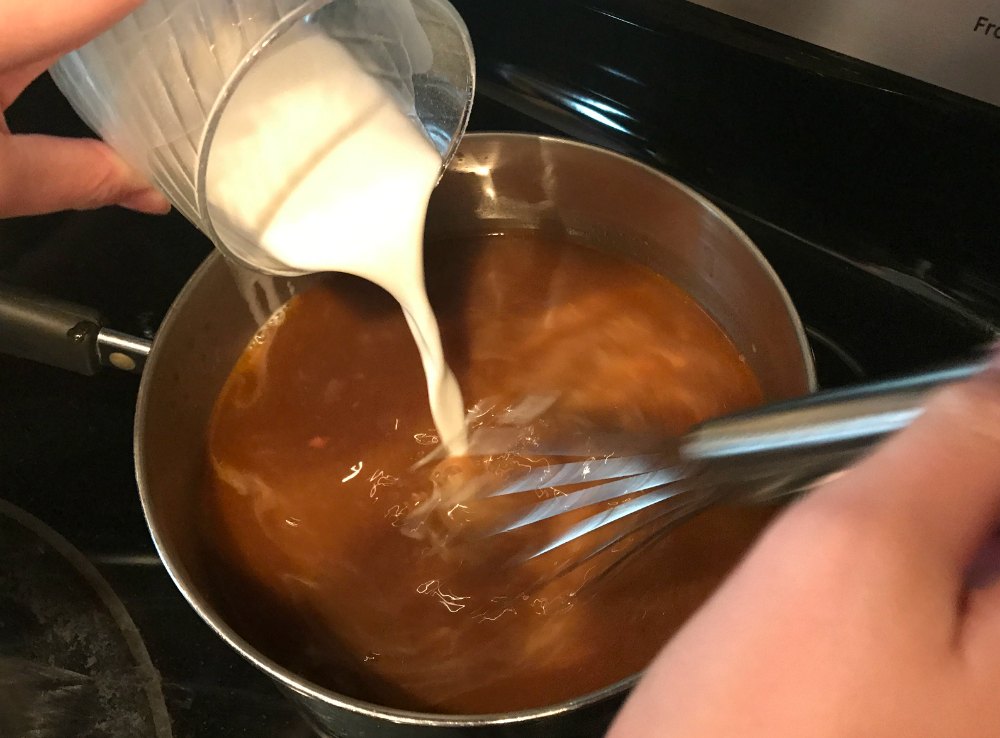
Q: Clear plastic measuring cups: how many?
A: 1